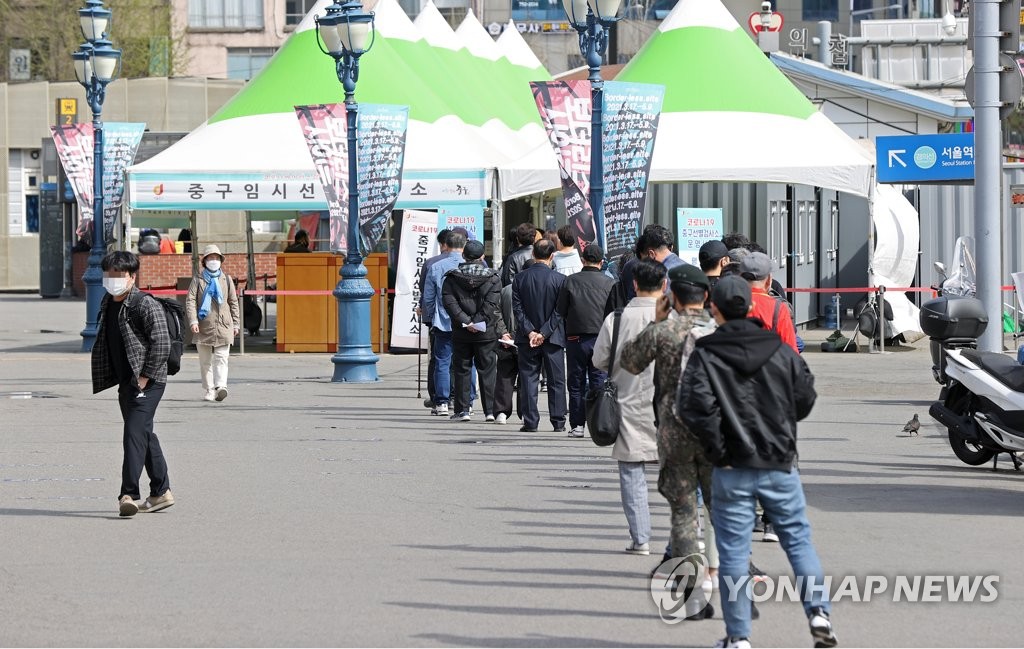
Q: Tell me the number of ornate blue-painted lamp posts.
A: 3